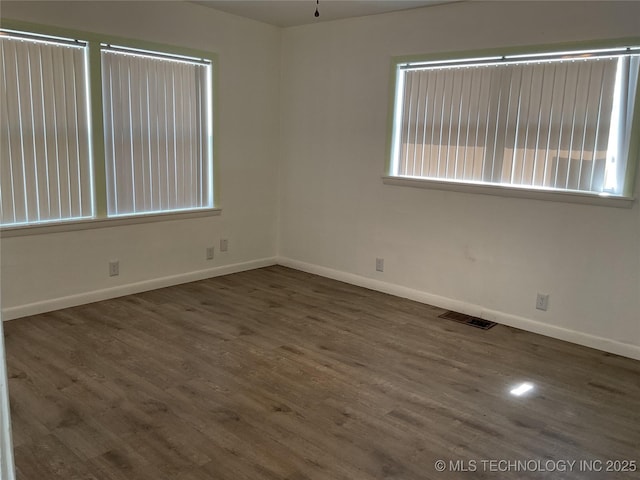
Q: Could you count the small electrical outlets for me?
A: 5